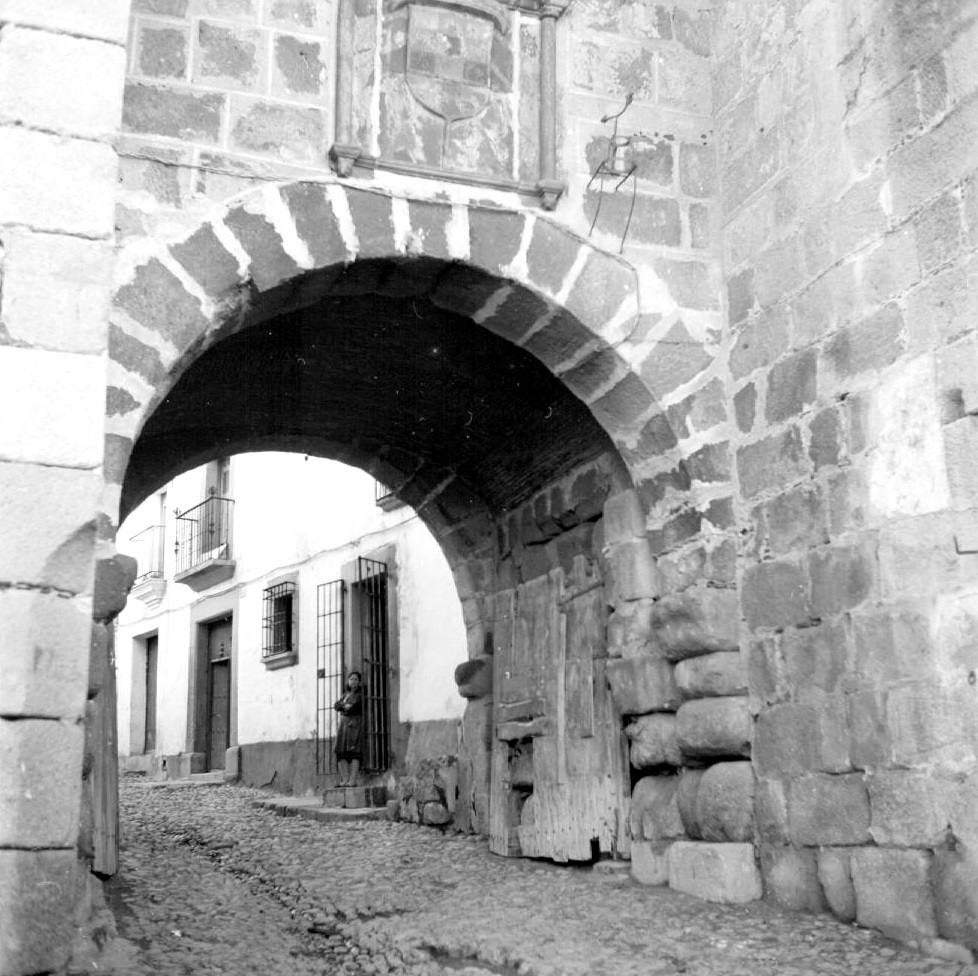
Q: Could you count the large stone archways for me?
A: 1